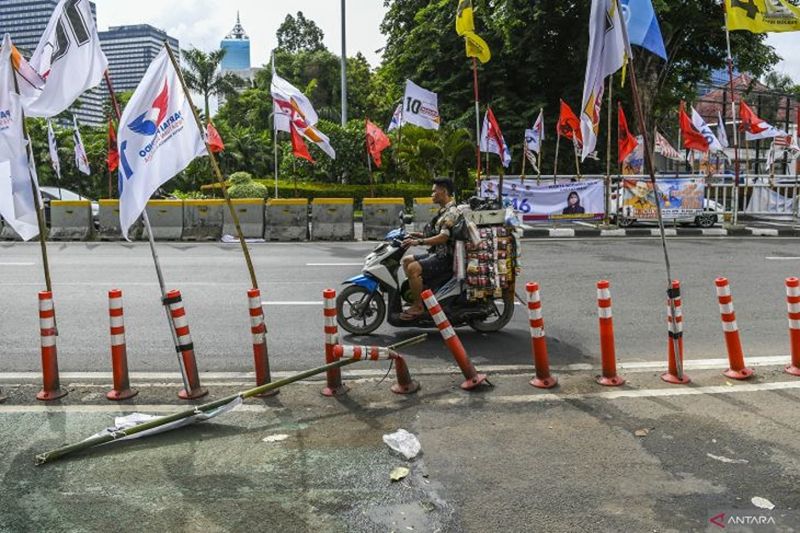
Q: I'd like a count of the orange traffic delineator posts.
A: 12